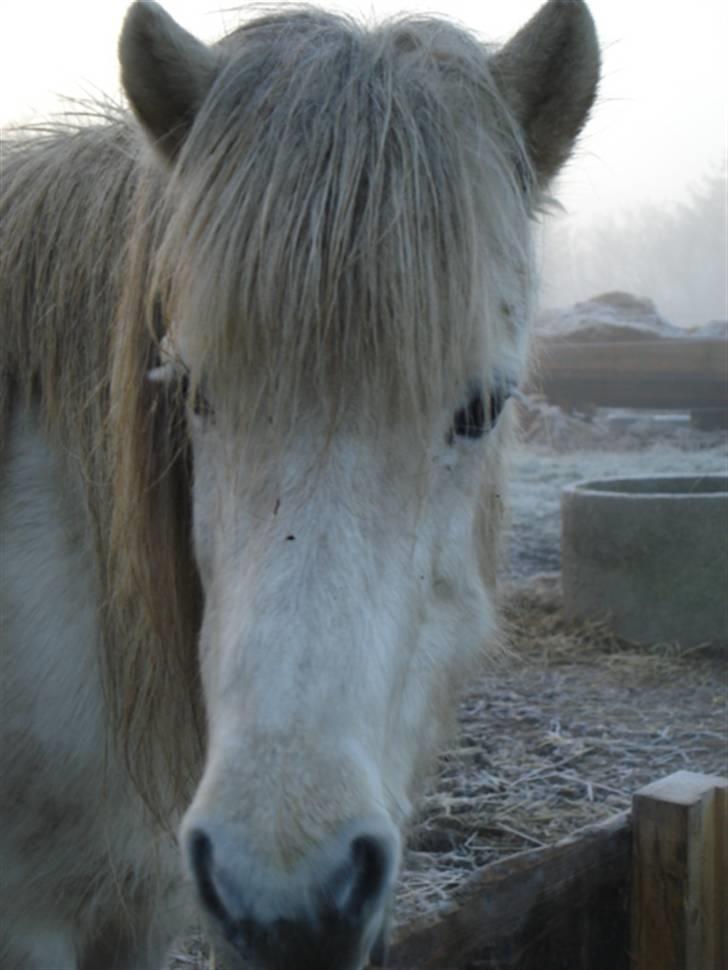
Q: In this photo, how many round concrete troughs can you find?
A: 1